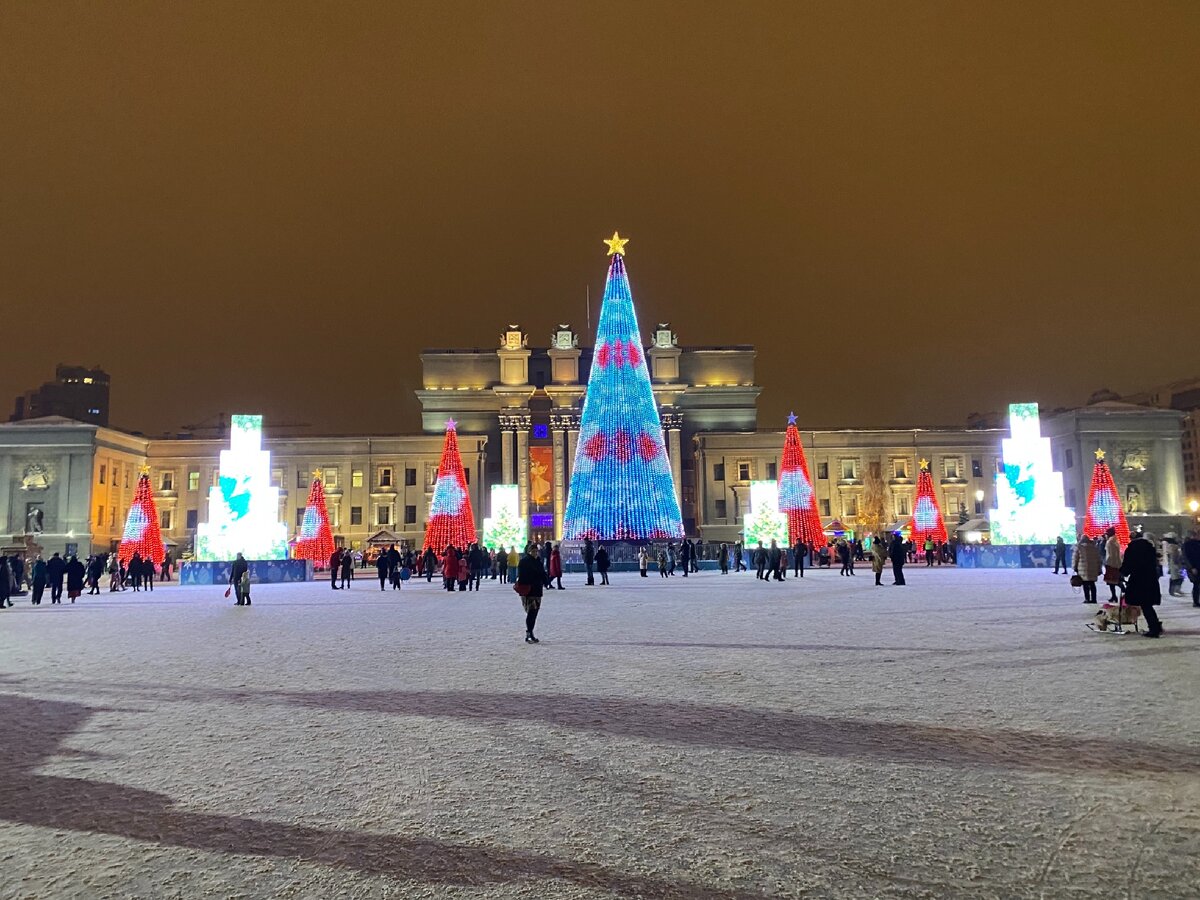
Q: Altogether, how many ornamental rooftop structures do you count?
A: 3